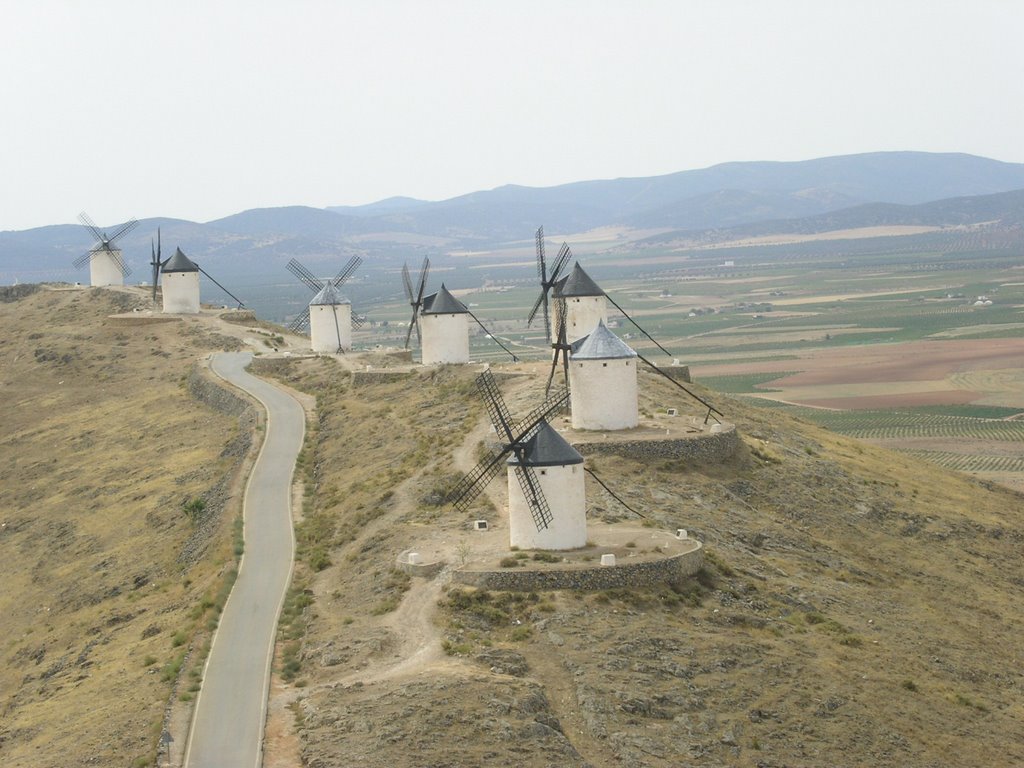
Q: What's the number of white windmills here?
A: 7